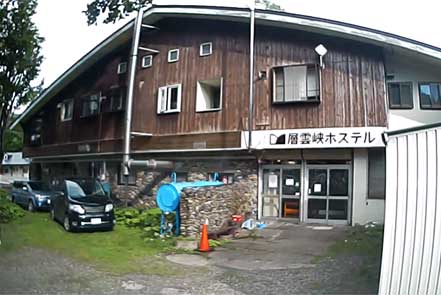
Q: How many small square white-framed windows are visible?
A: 4